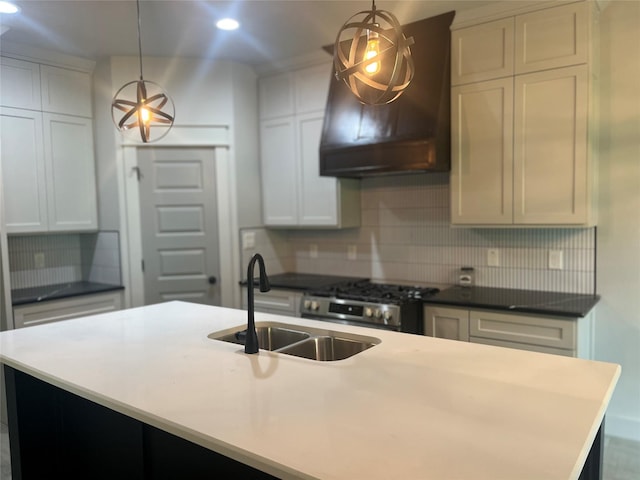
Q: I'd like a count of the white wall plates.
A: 6